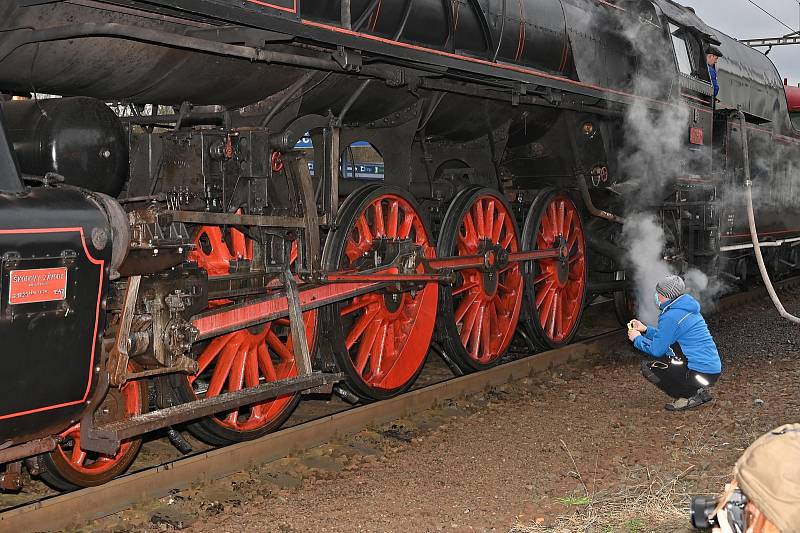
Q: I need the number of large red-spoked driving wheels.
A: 4